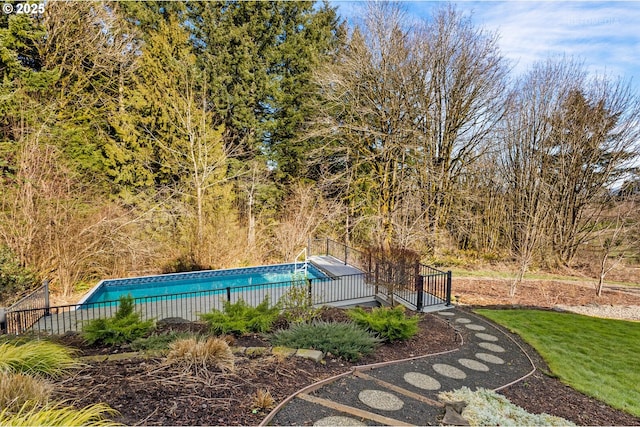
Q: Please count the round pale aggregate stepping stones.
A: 11